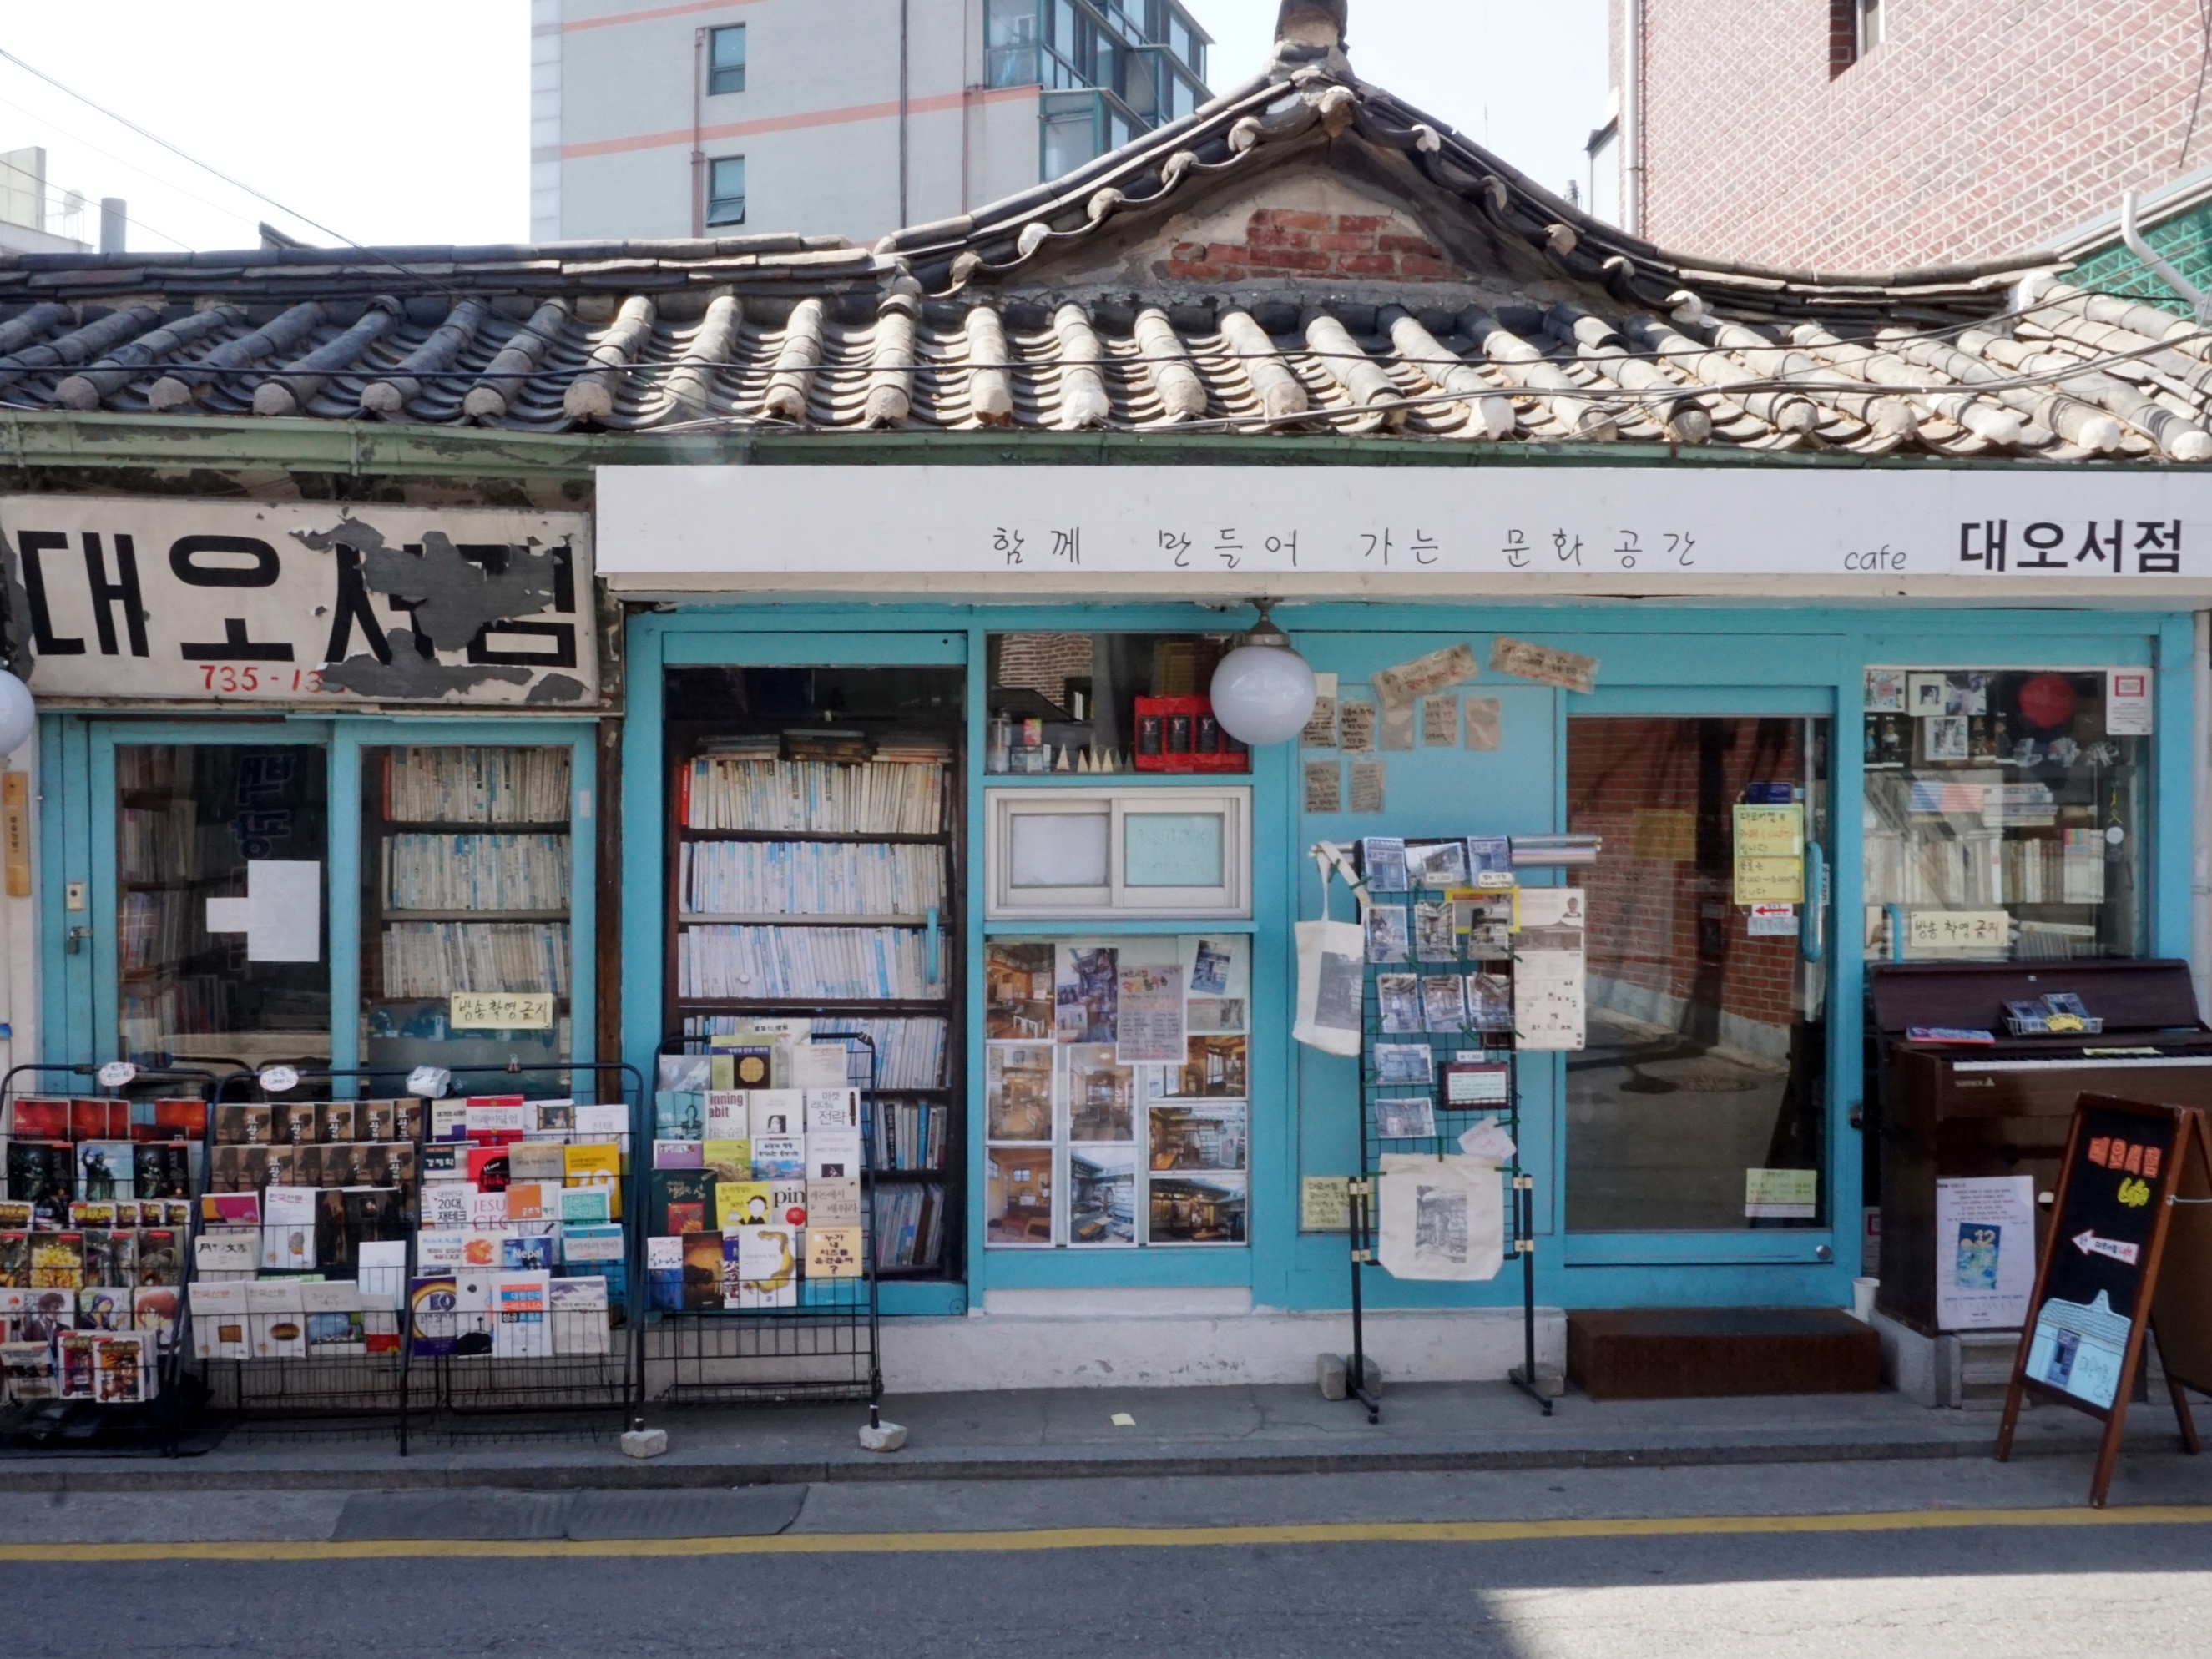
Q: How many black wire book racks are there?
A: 4